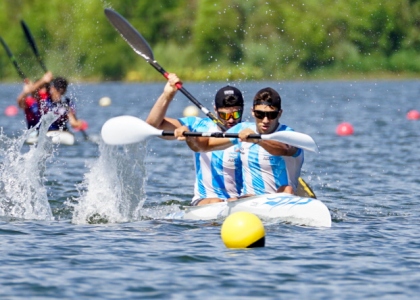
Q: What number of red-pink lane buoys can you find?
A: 4